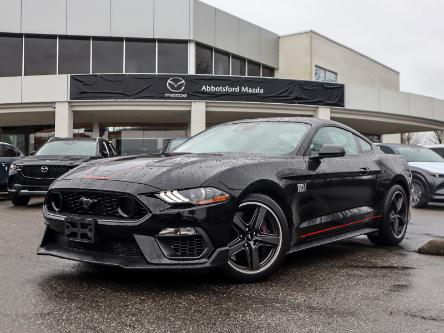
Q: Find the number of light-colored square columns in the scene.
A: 3